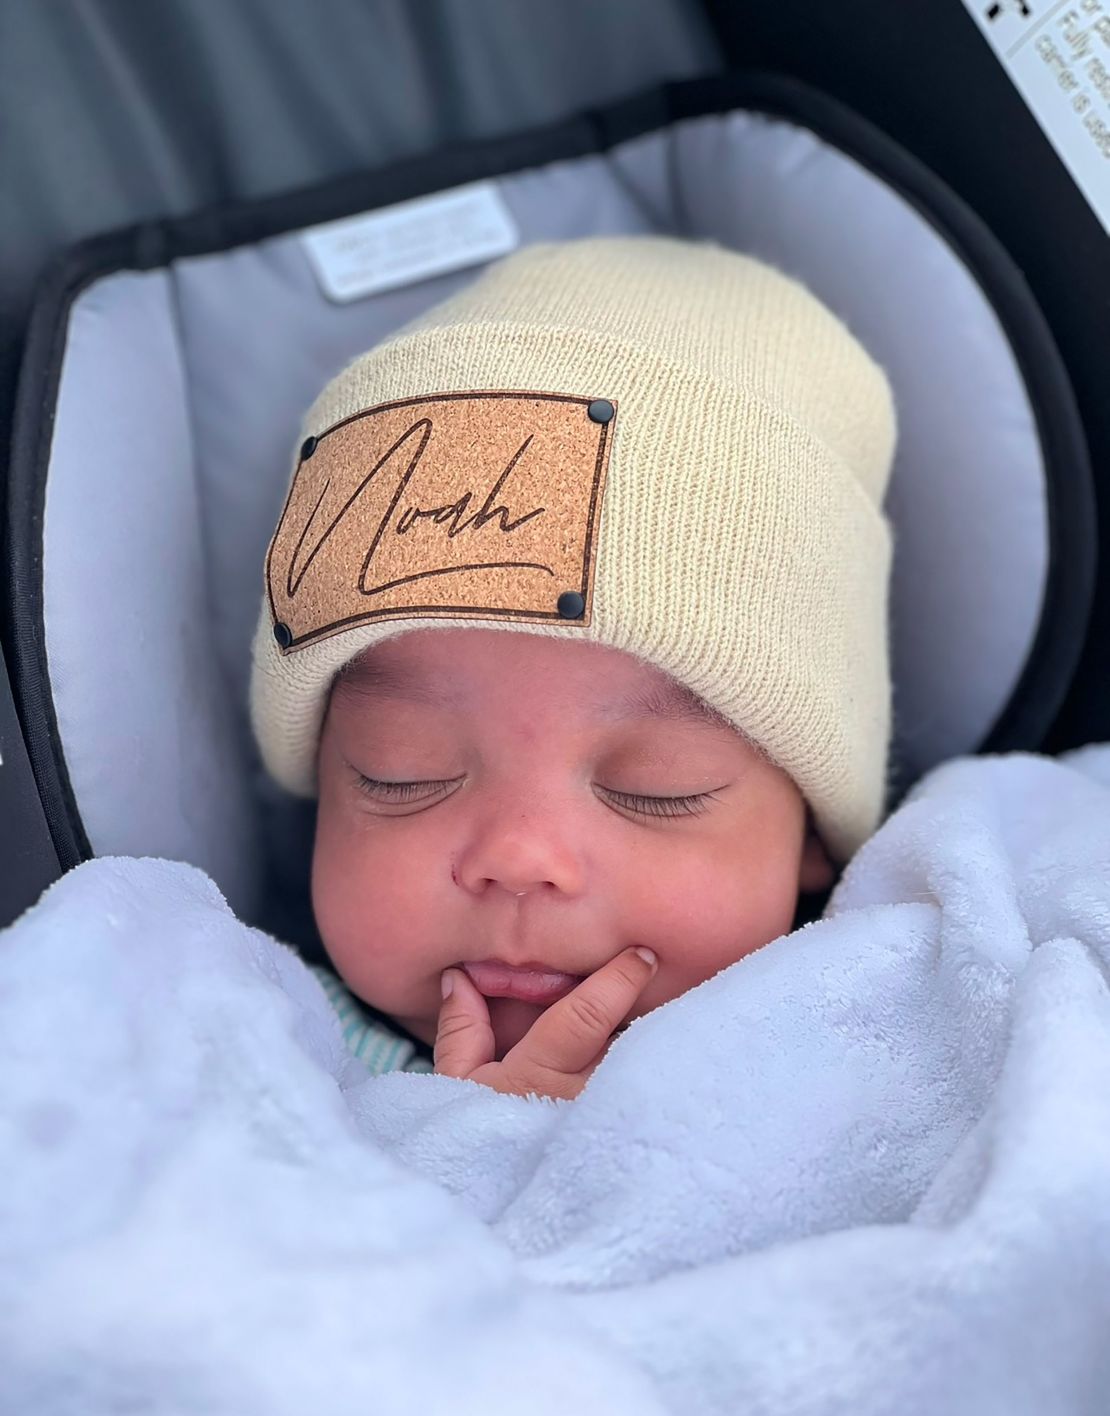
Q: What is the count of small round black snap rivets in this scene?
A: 4